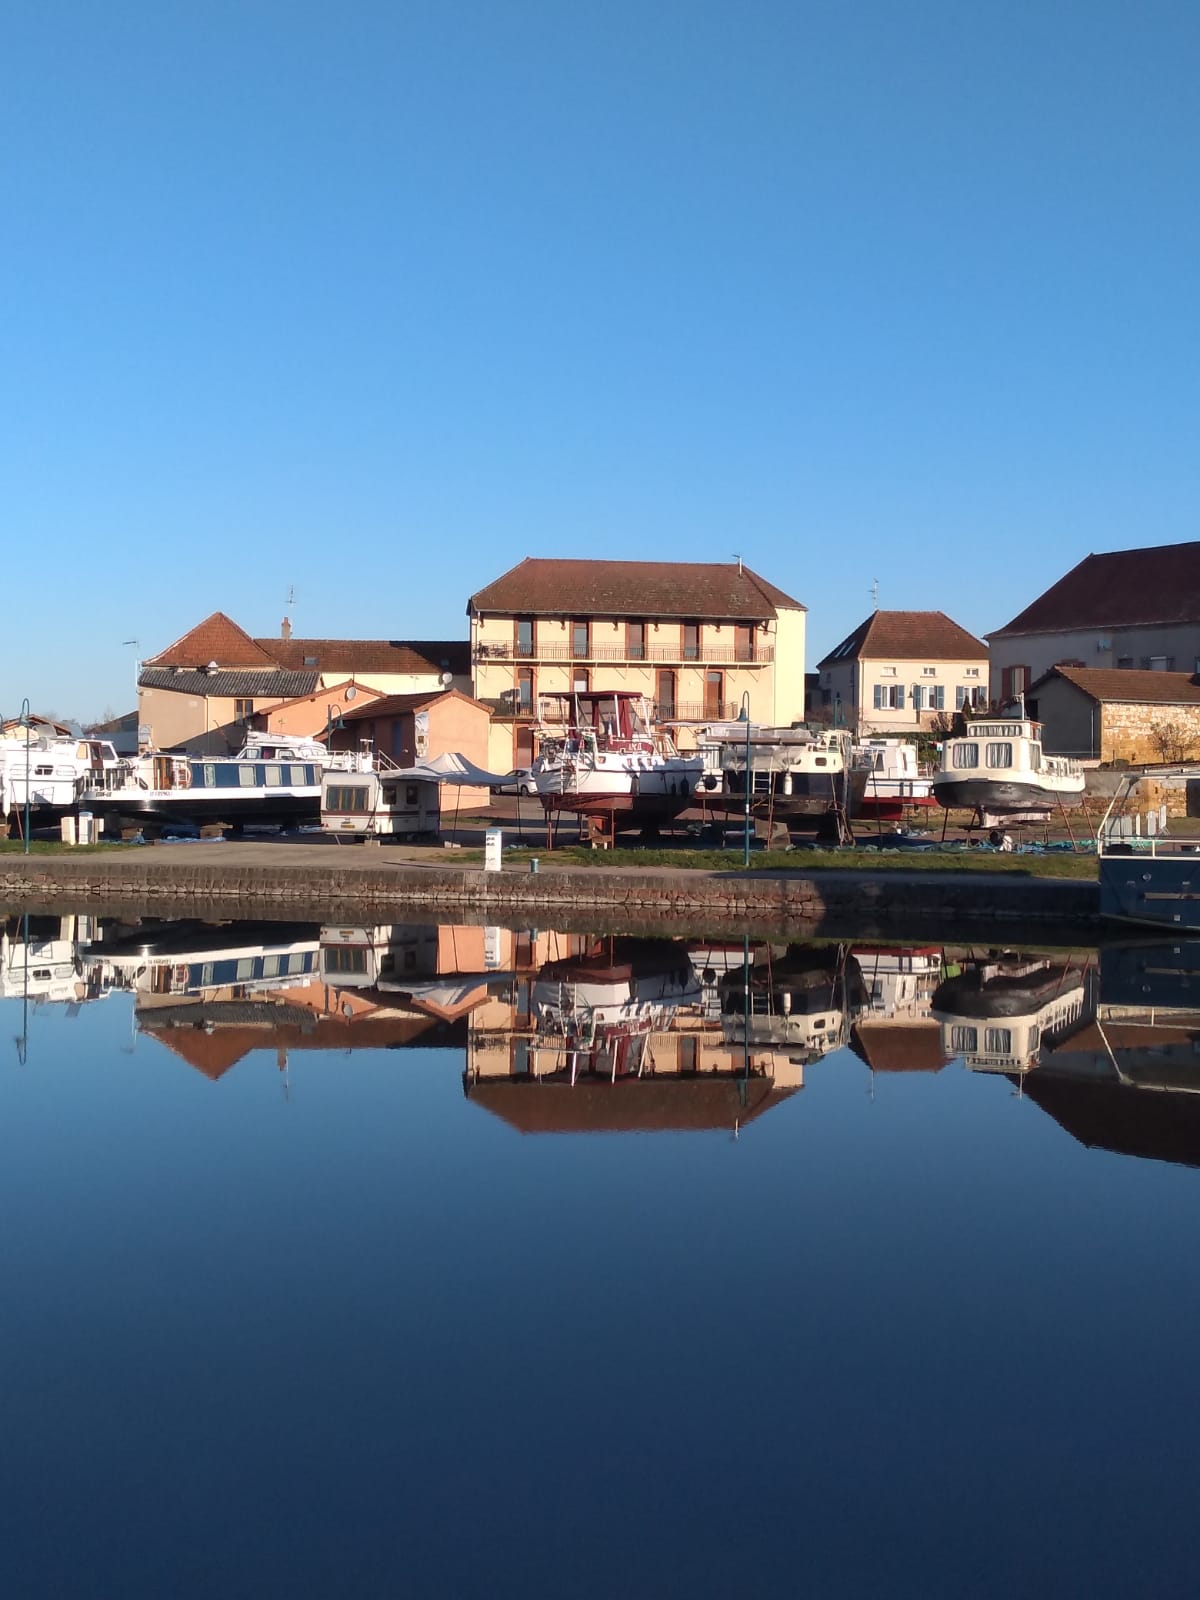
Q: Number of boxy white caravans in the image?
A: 1